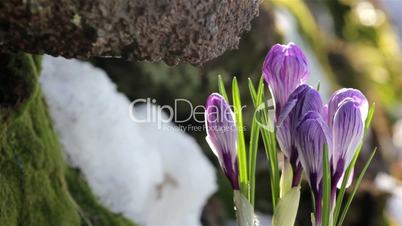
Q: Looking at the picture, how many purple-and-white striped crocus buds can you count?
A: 5